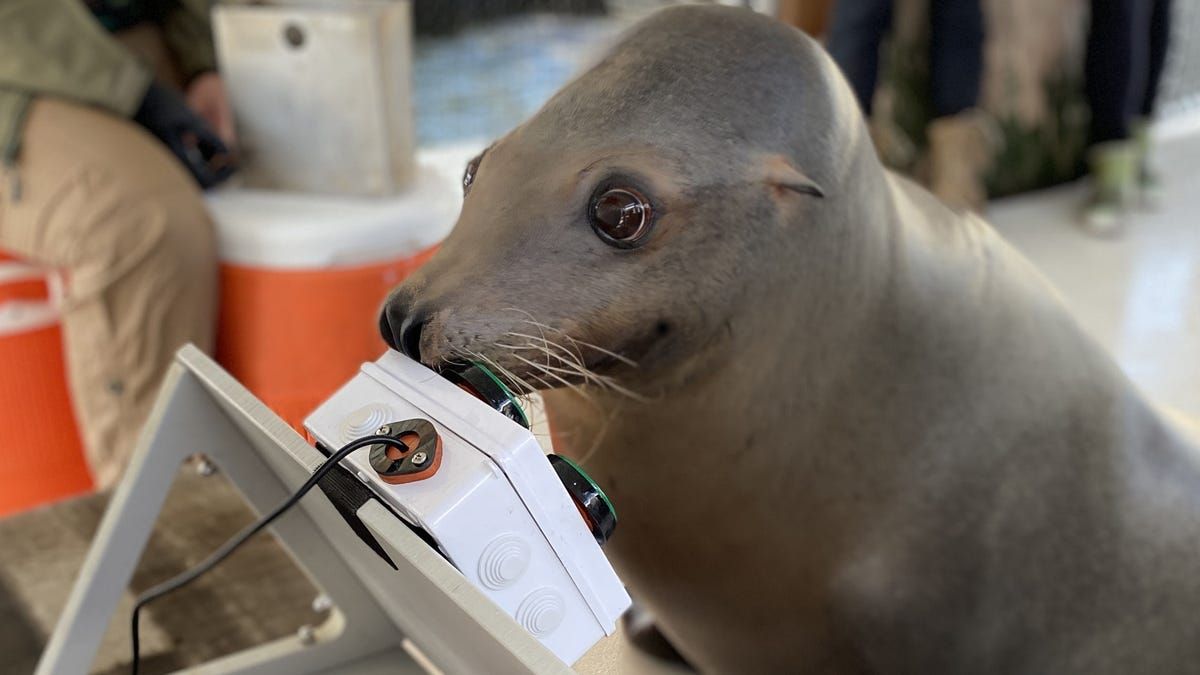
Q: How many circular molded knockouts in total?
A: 3